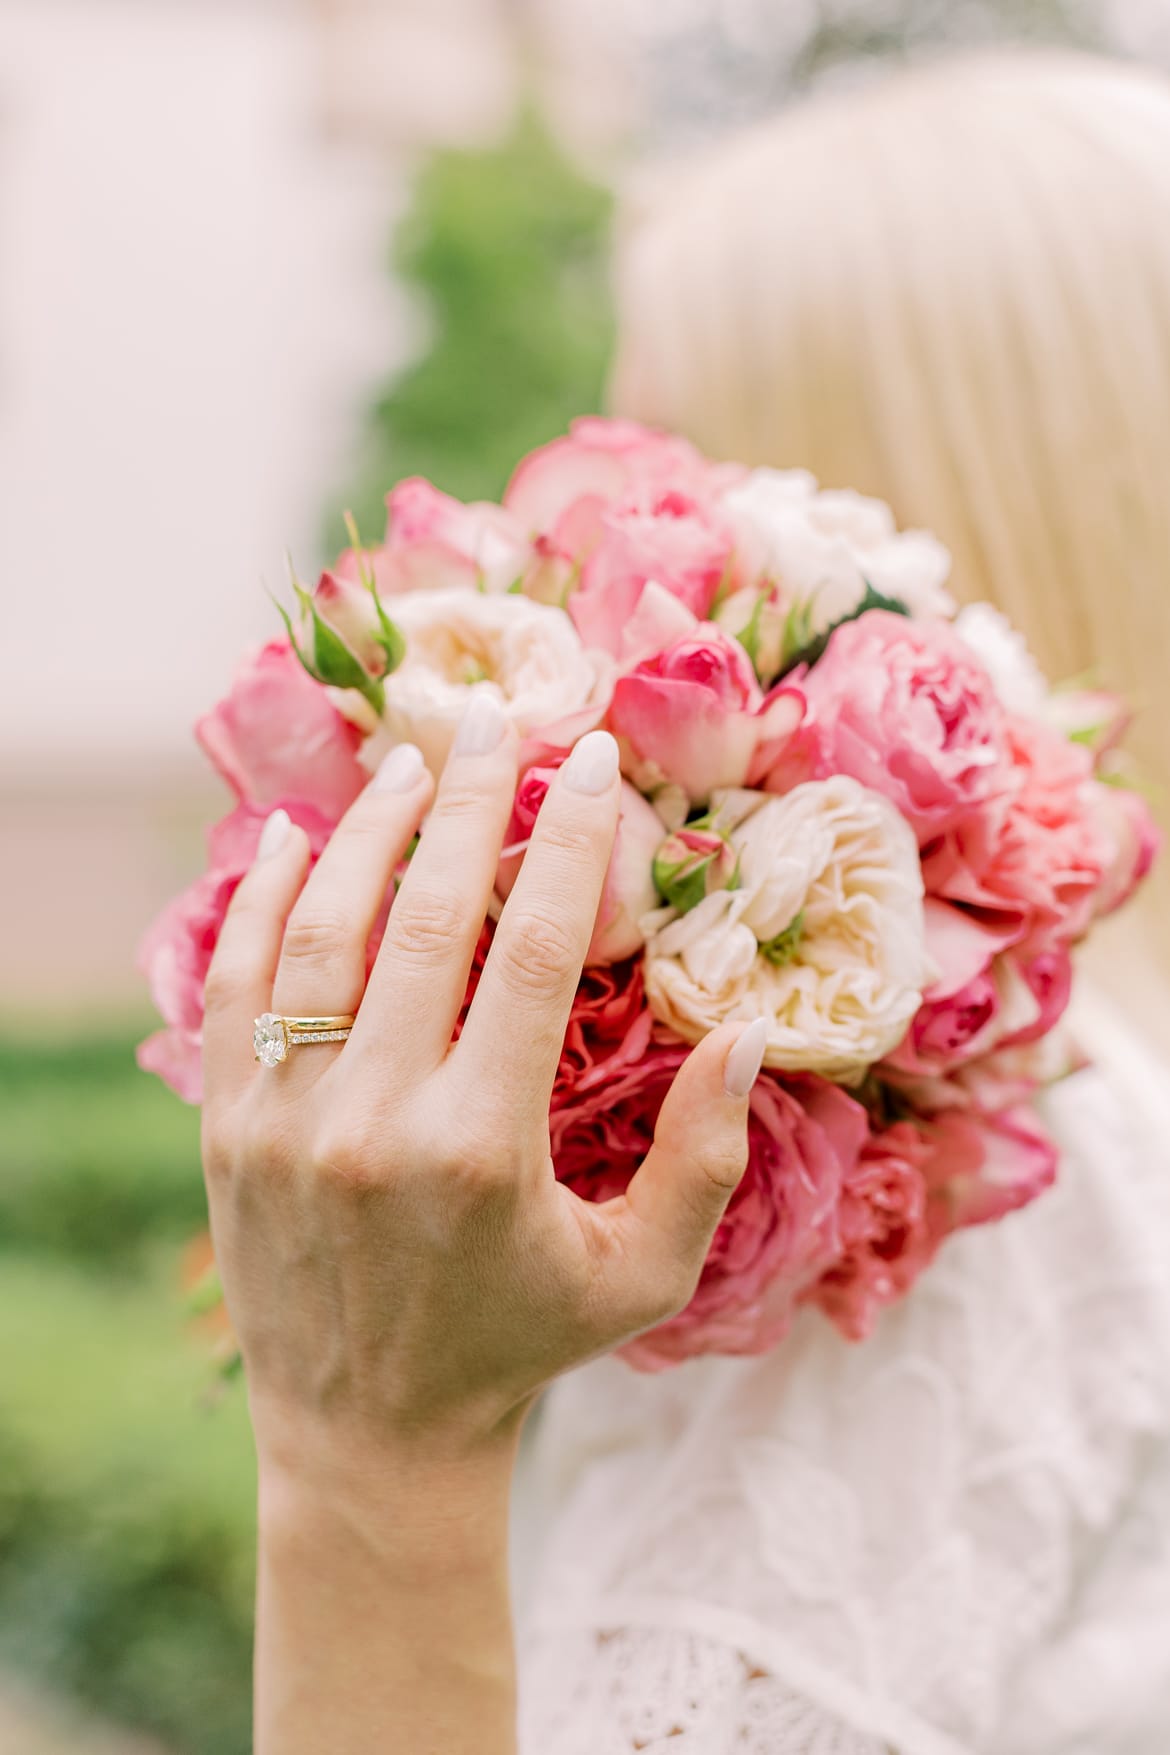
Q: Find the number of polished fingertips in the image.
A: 5